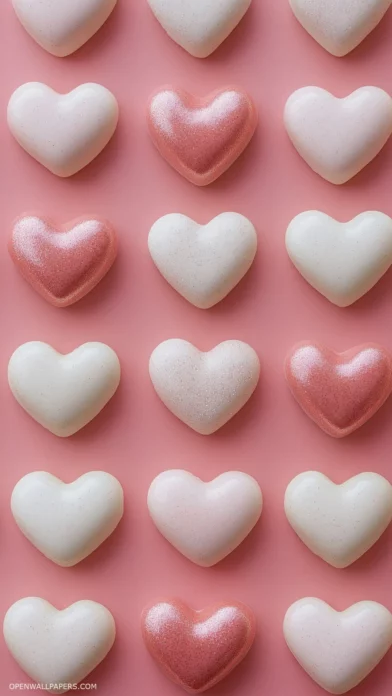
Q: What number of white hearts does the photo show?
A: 14